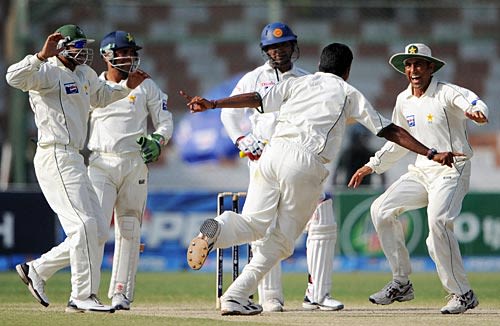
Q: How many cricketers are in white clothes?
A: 5